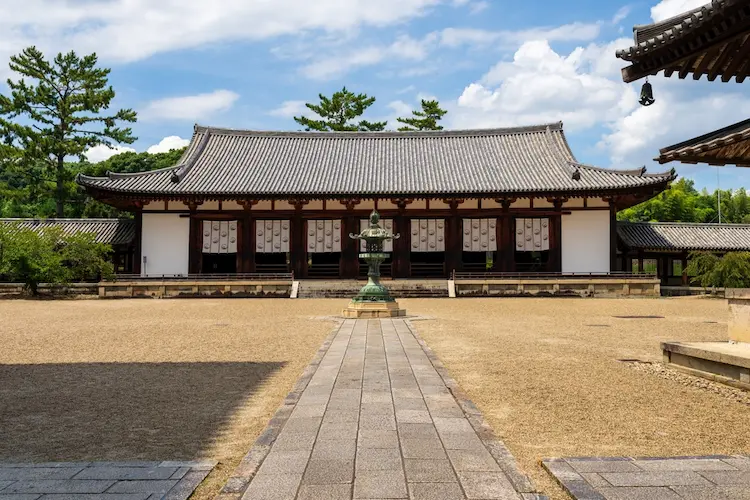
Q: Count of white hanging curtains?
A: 7